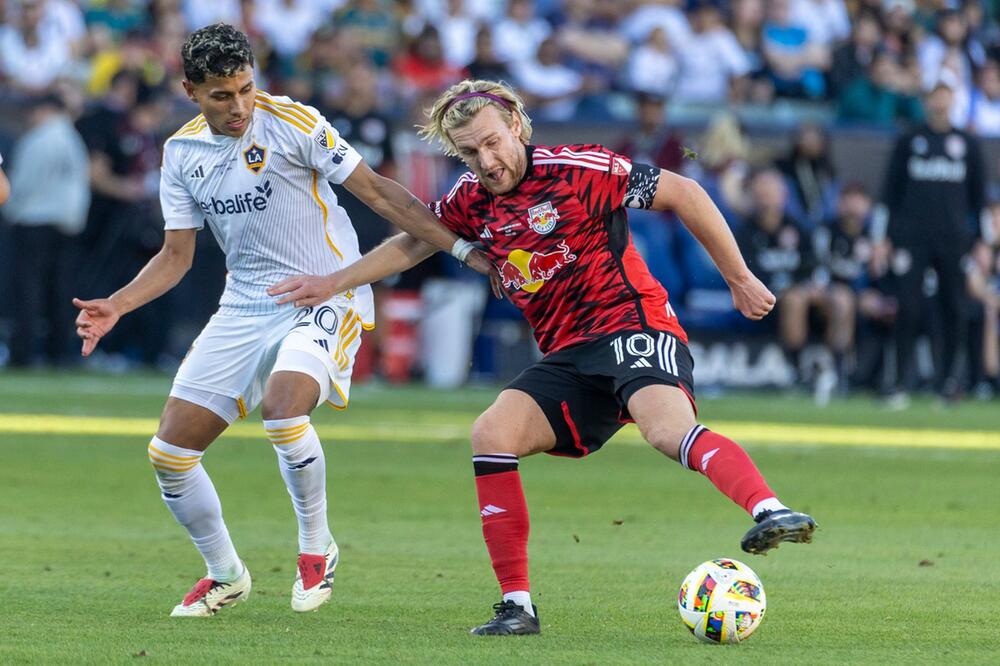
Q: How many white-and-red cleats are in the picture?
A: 2